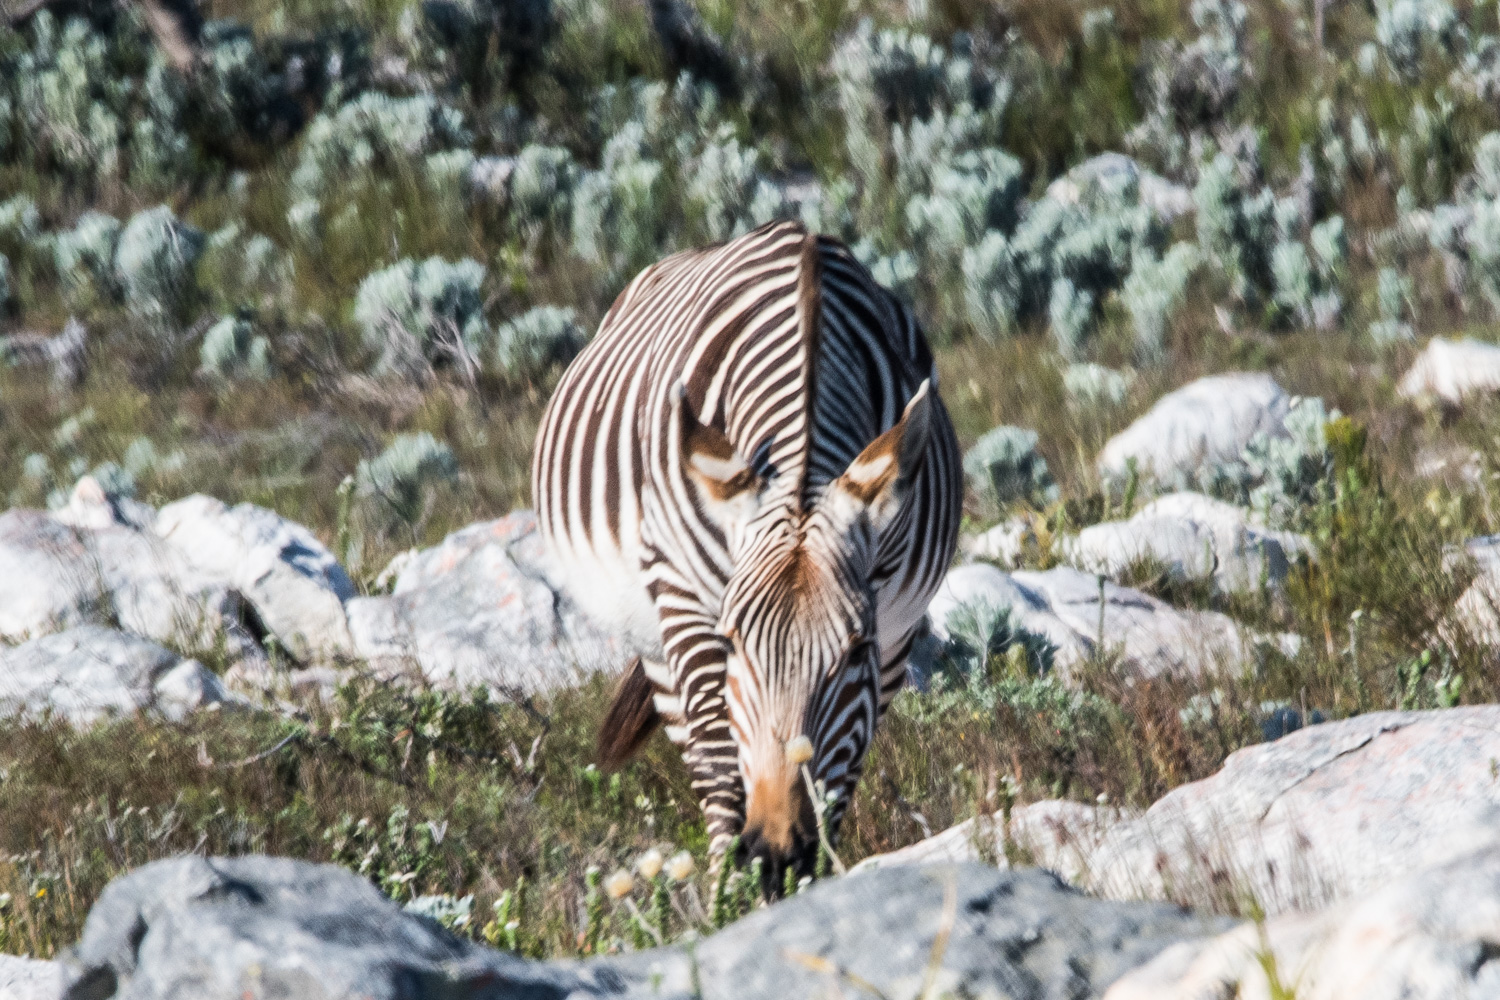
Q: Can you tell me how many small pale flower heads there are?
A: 4